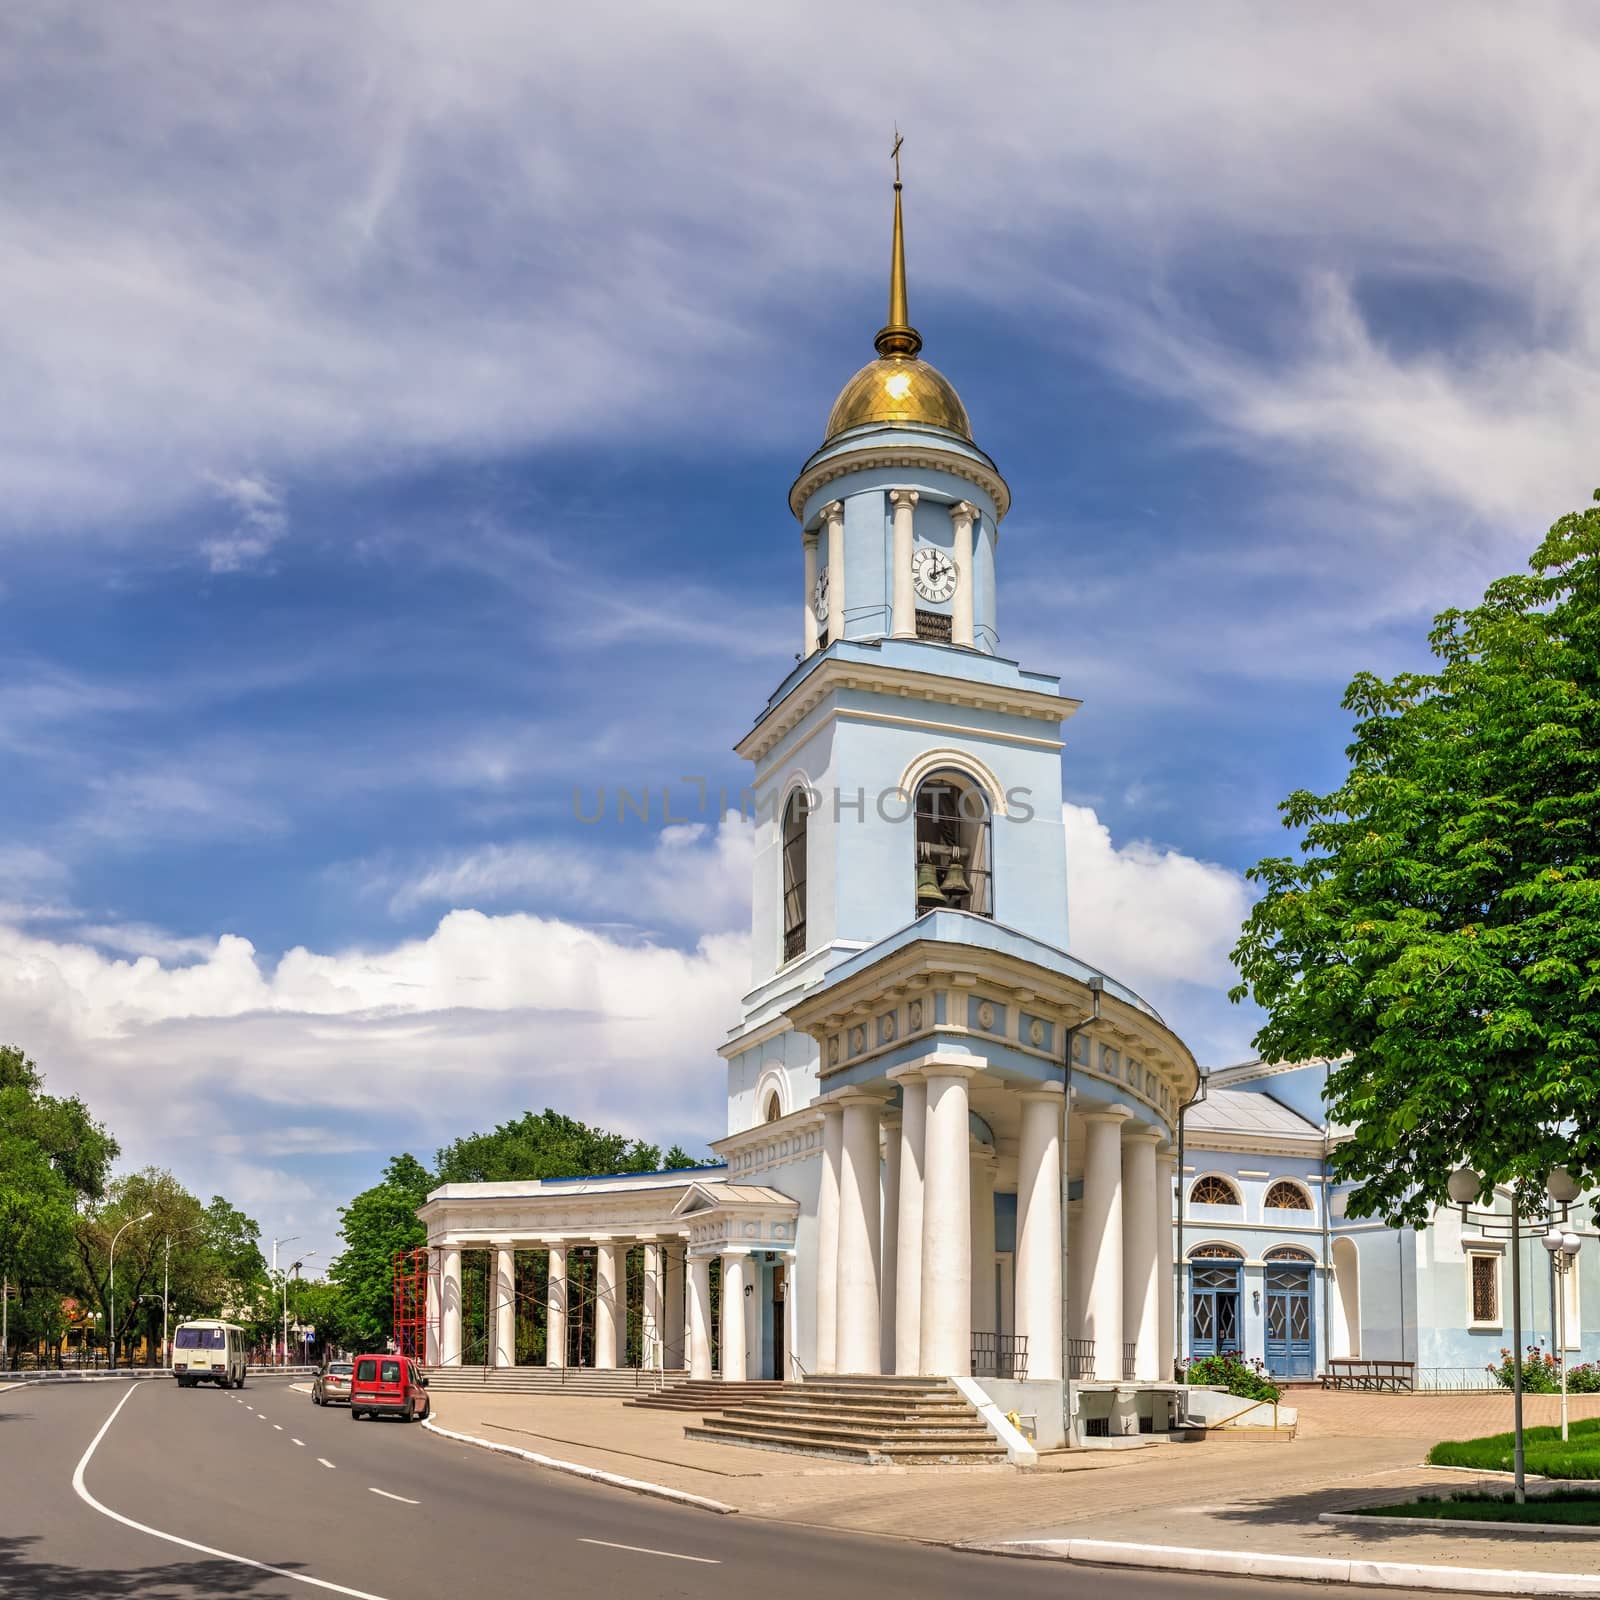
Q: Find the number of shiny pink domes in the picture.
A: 0